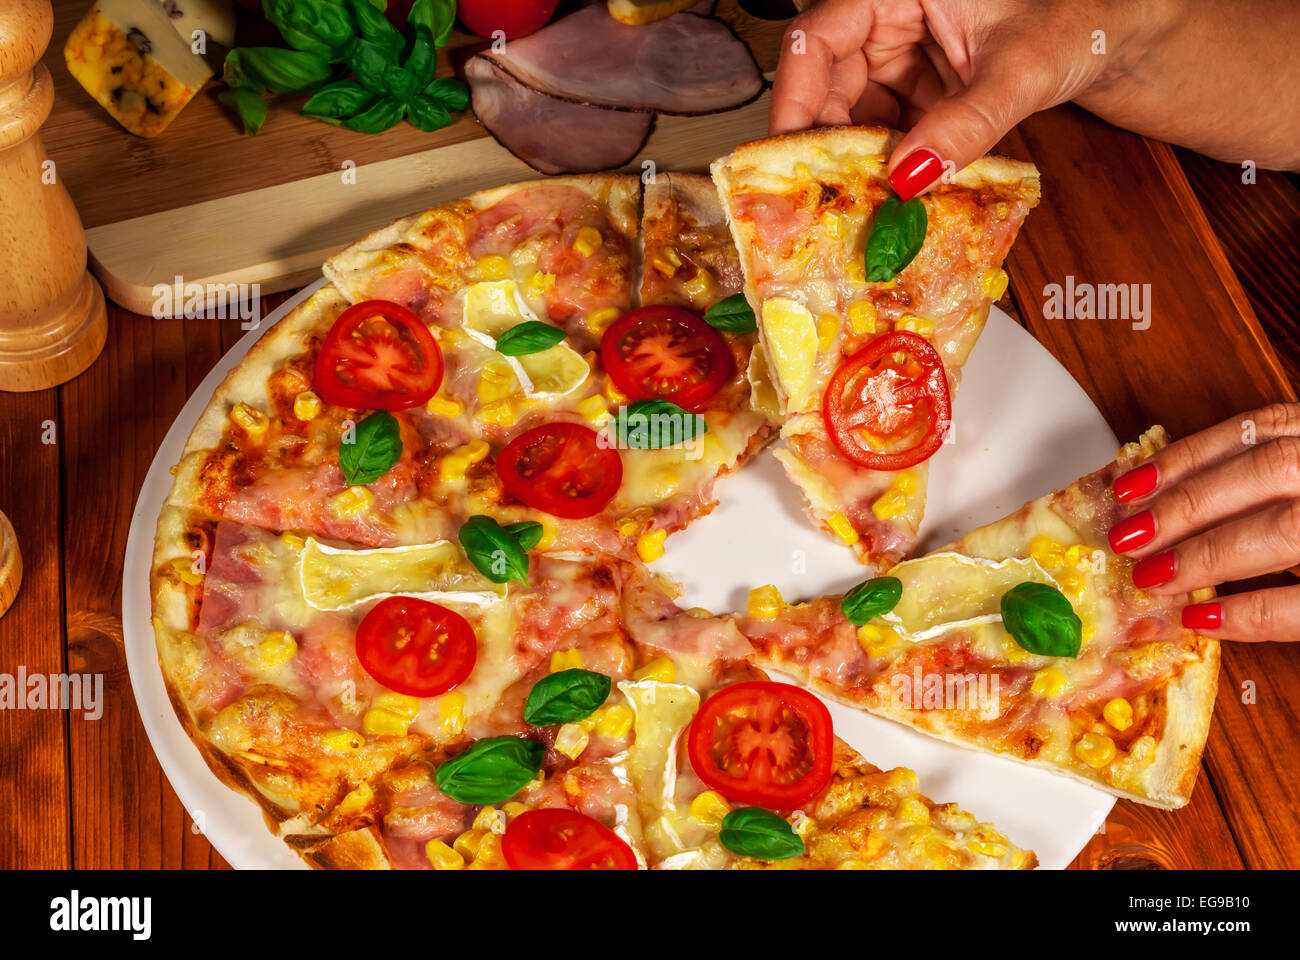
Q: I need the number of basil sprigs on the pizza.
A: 11